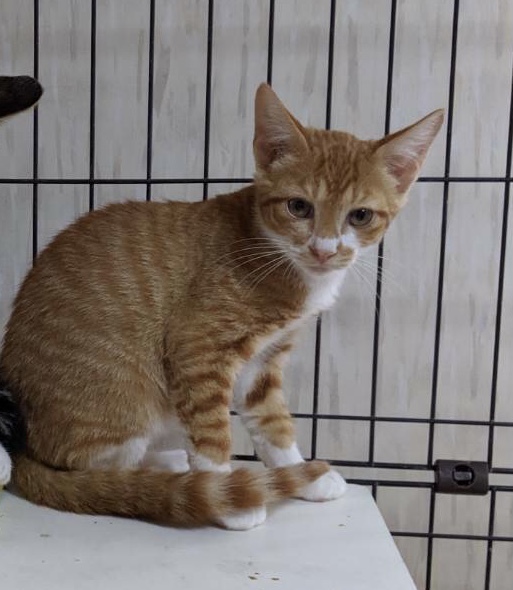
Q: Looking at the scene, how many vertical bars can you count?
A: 9